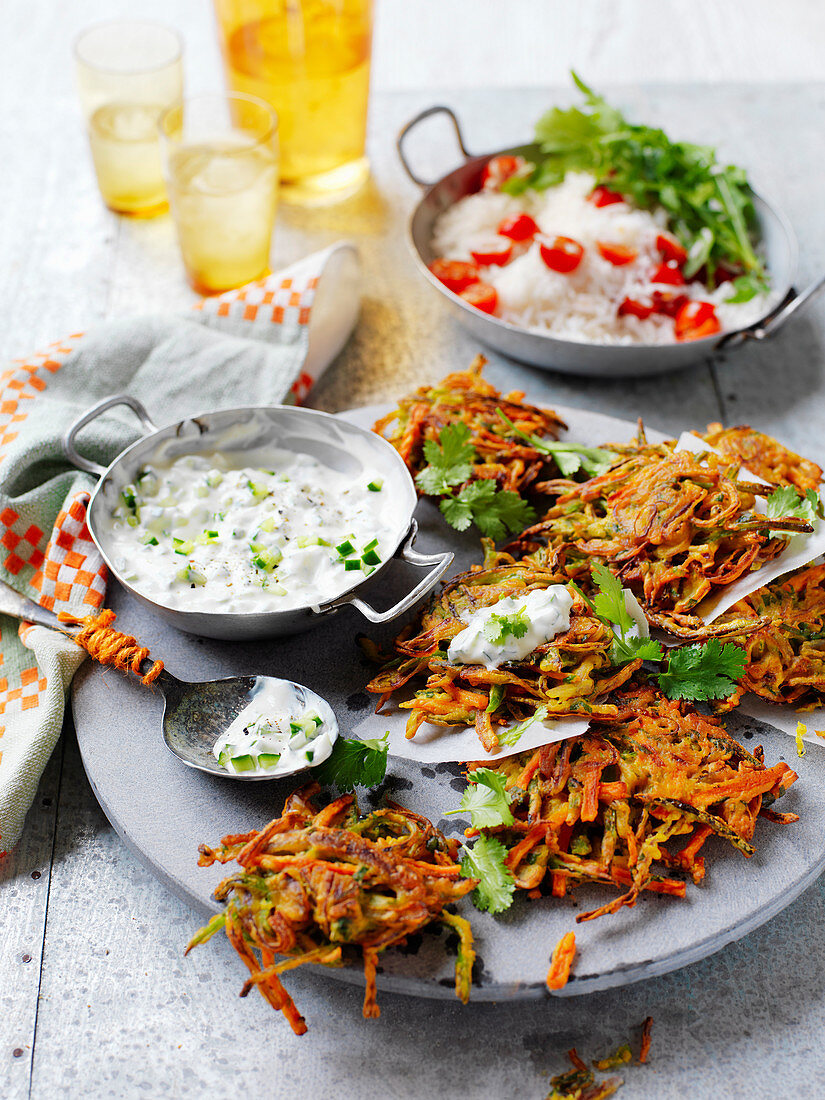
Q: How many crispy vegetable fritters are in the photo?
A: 7